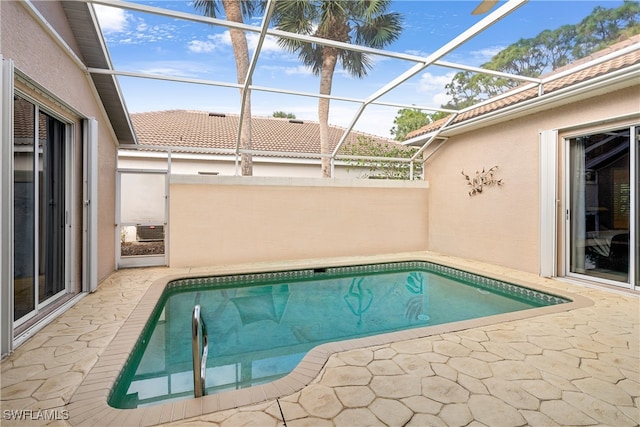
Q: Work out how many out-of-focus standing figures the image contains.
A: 0